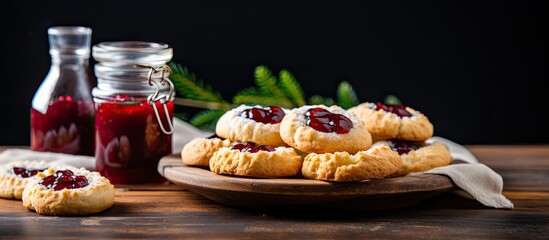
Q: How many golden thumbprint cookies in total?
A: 9